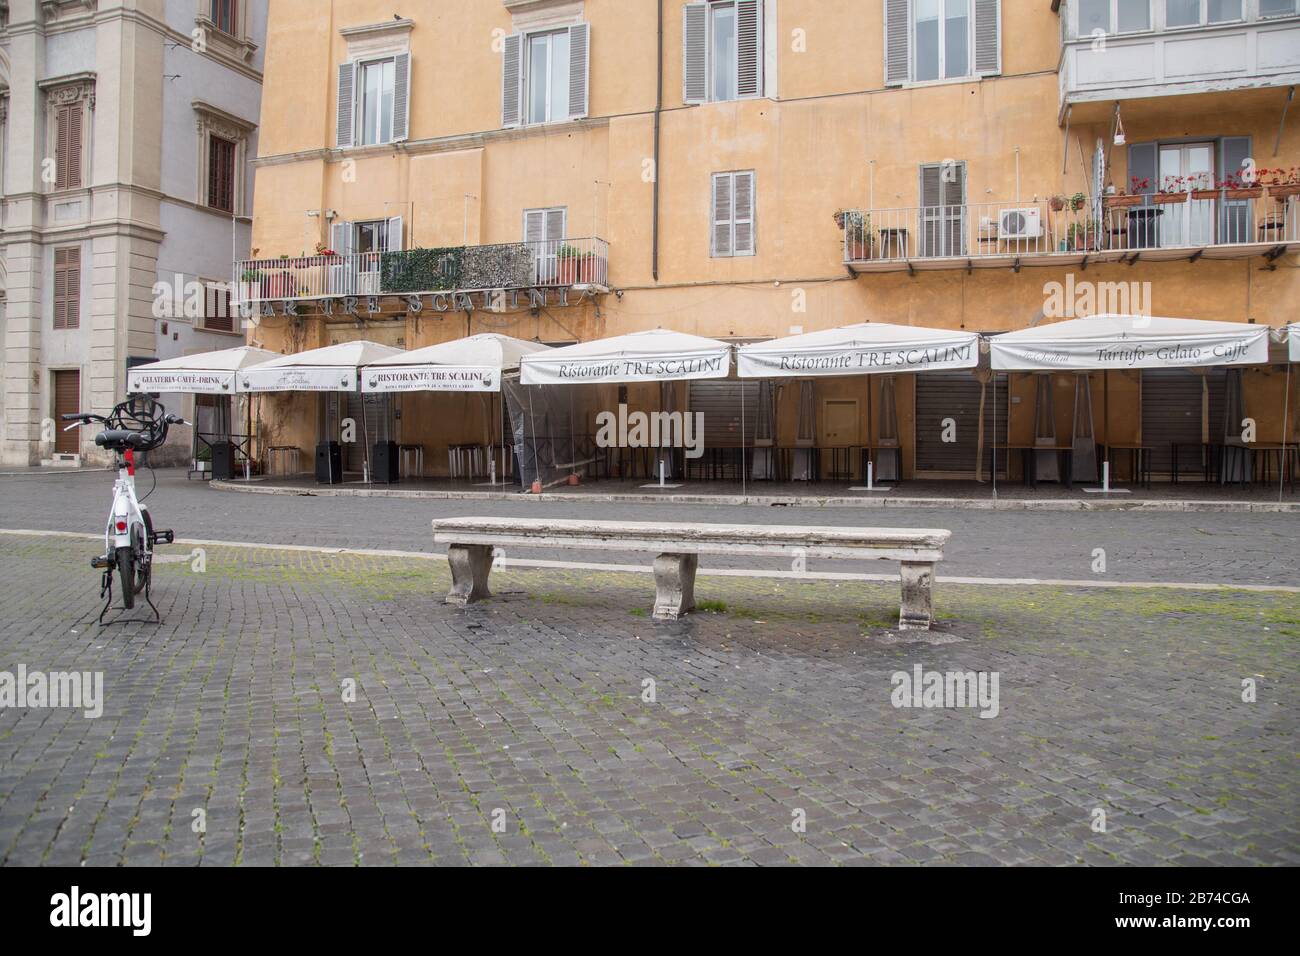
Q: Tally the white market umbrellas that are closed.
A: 0